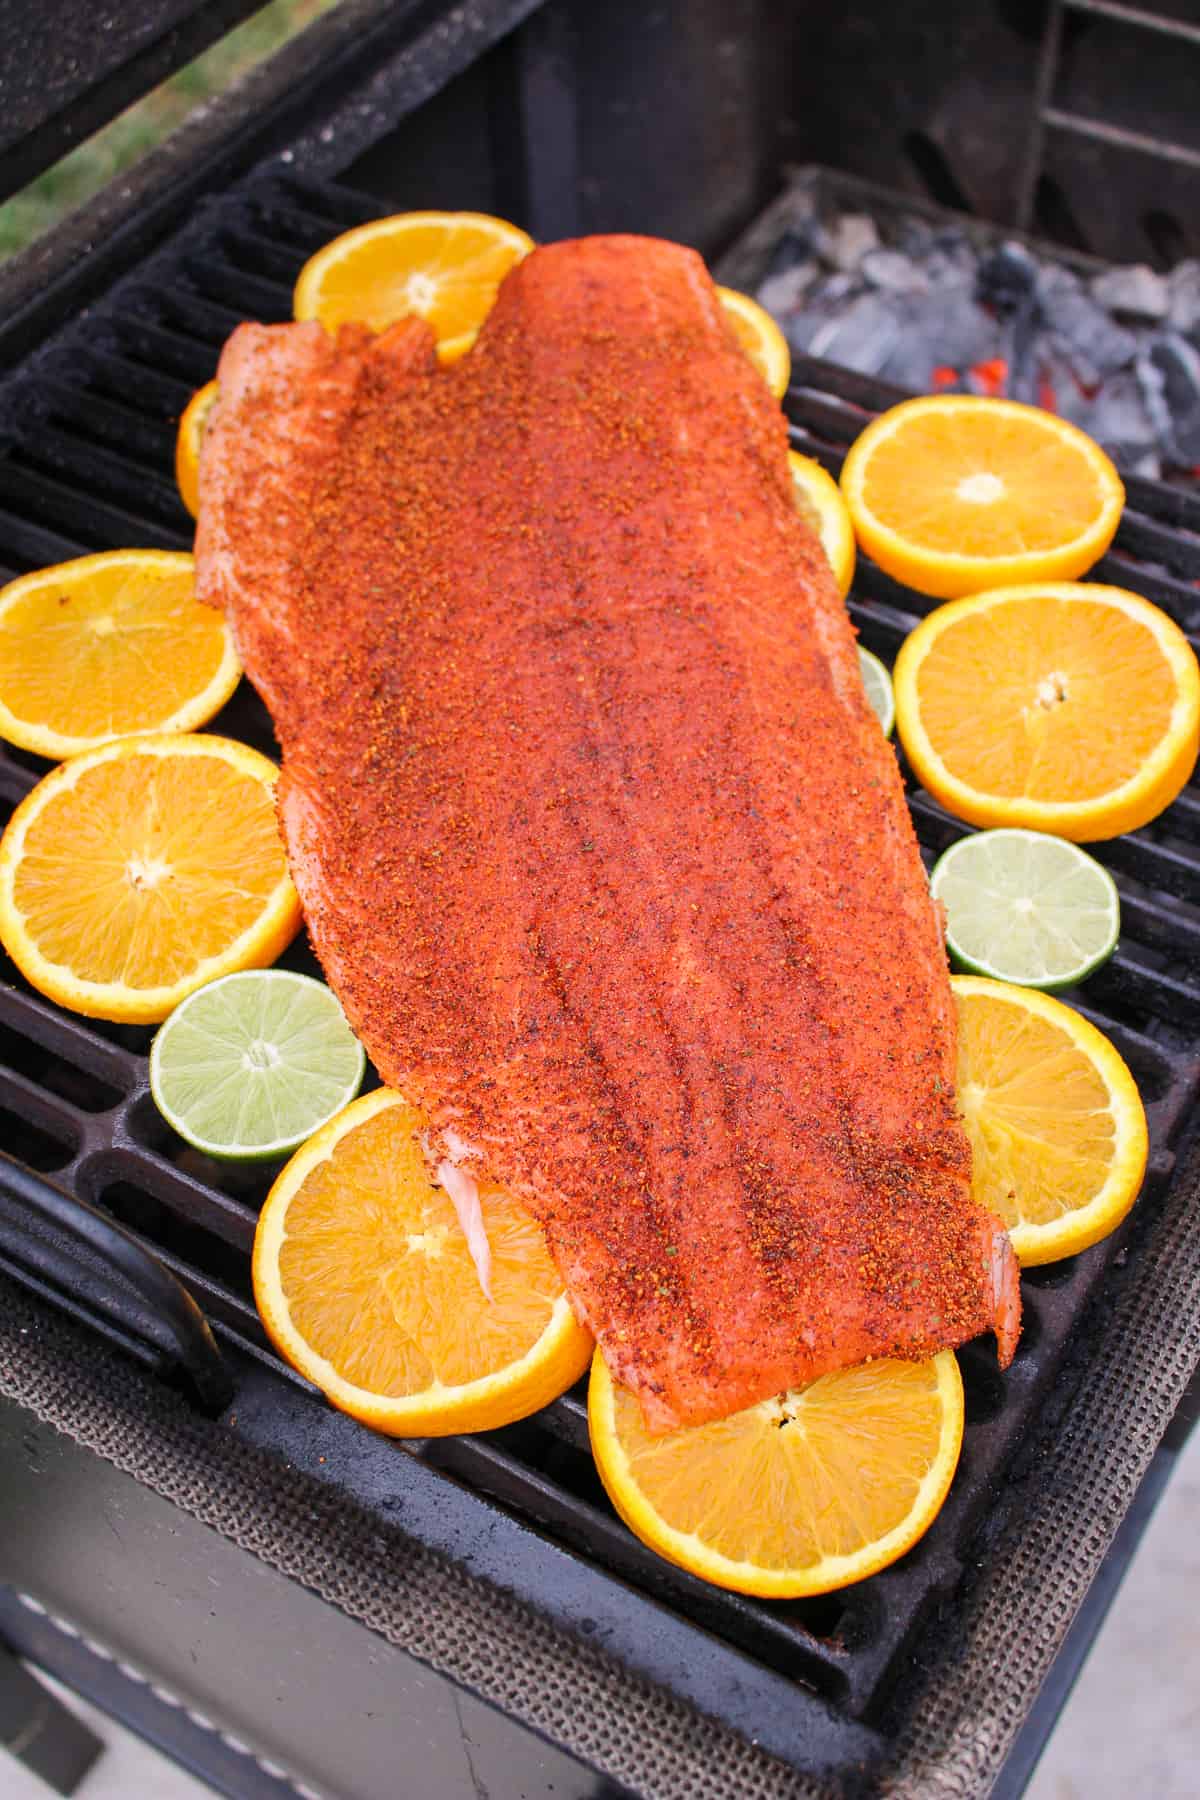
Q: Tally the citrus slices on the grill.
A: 14